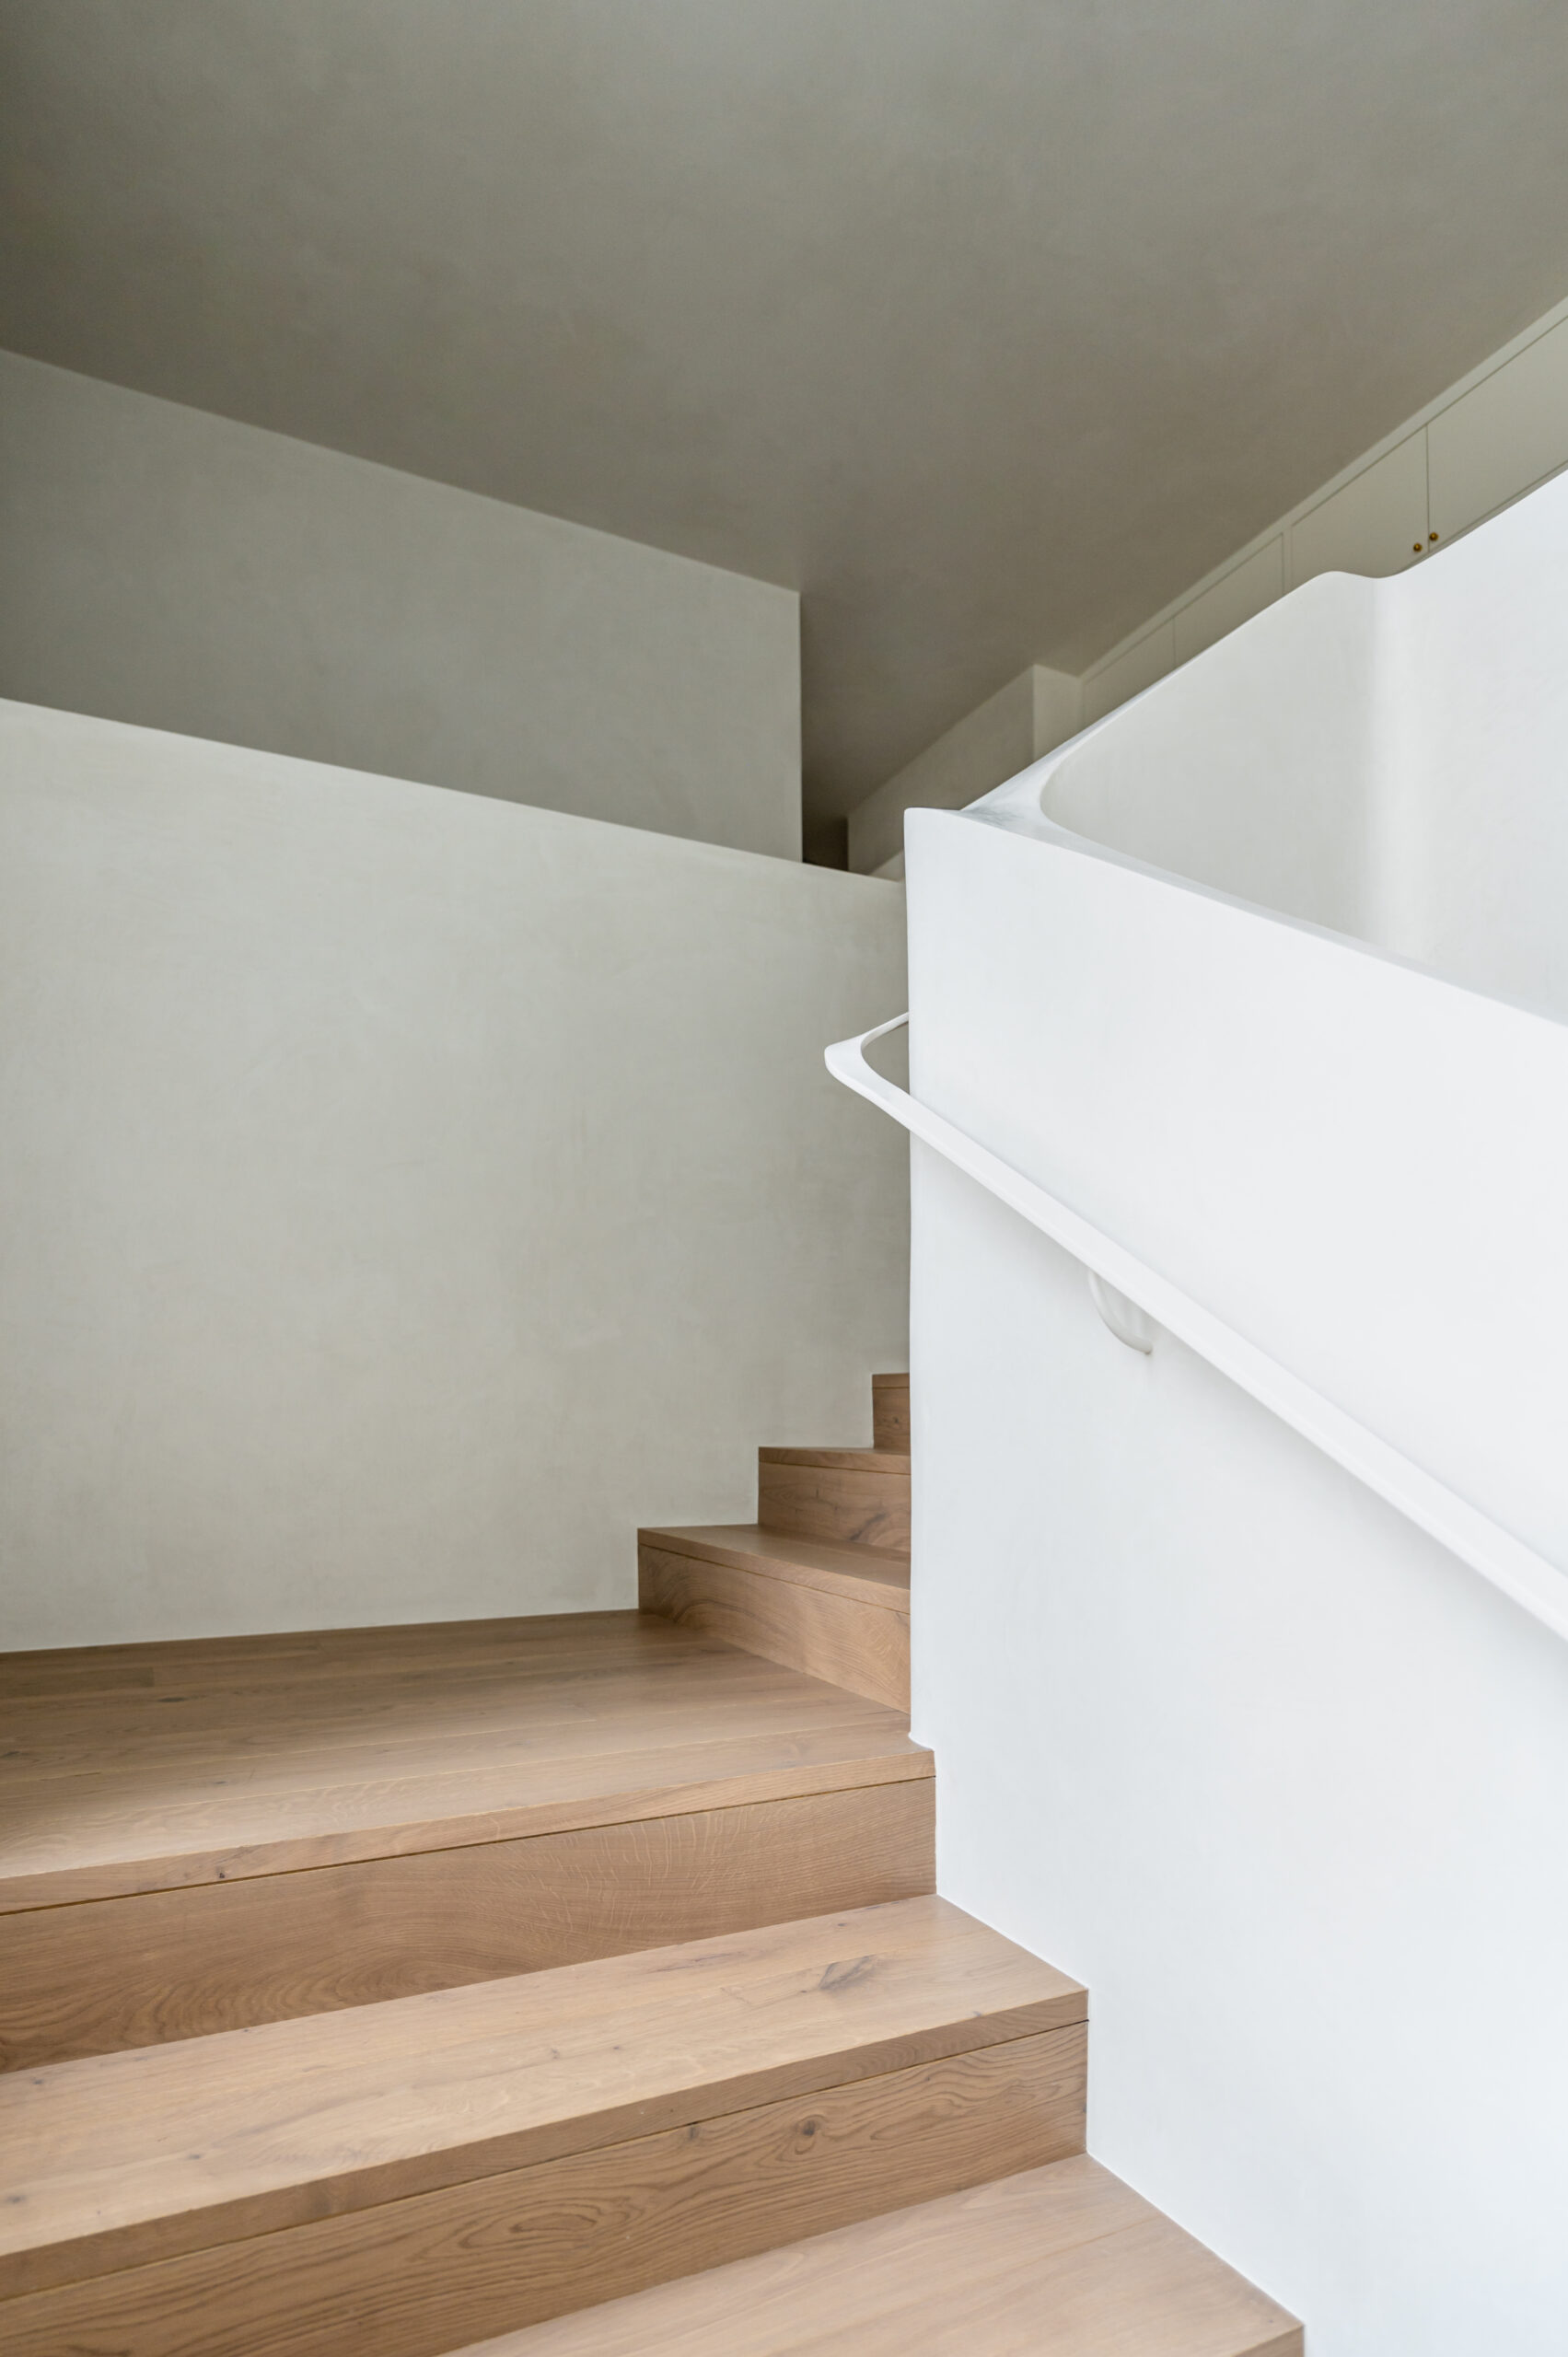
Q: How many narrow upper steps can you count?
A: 3